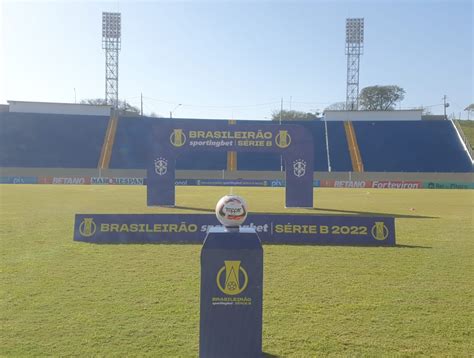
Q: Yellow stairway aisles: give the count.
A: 3